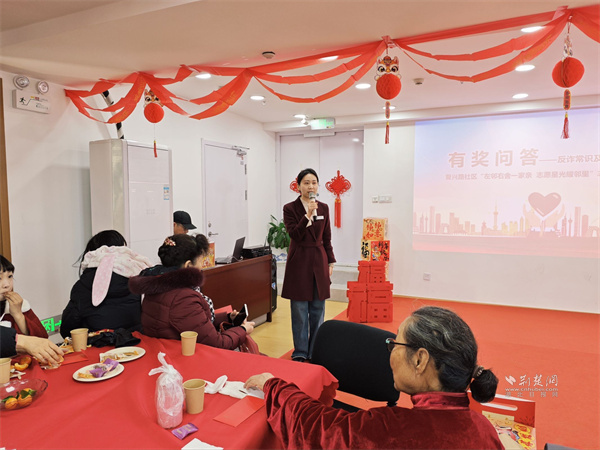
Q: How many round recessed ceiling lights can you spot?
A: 9